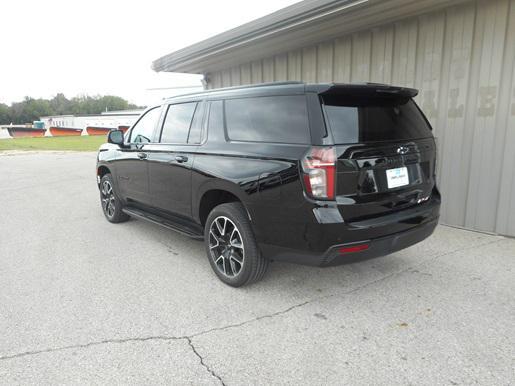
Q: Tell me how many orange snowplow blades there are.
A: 4